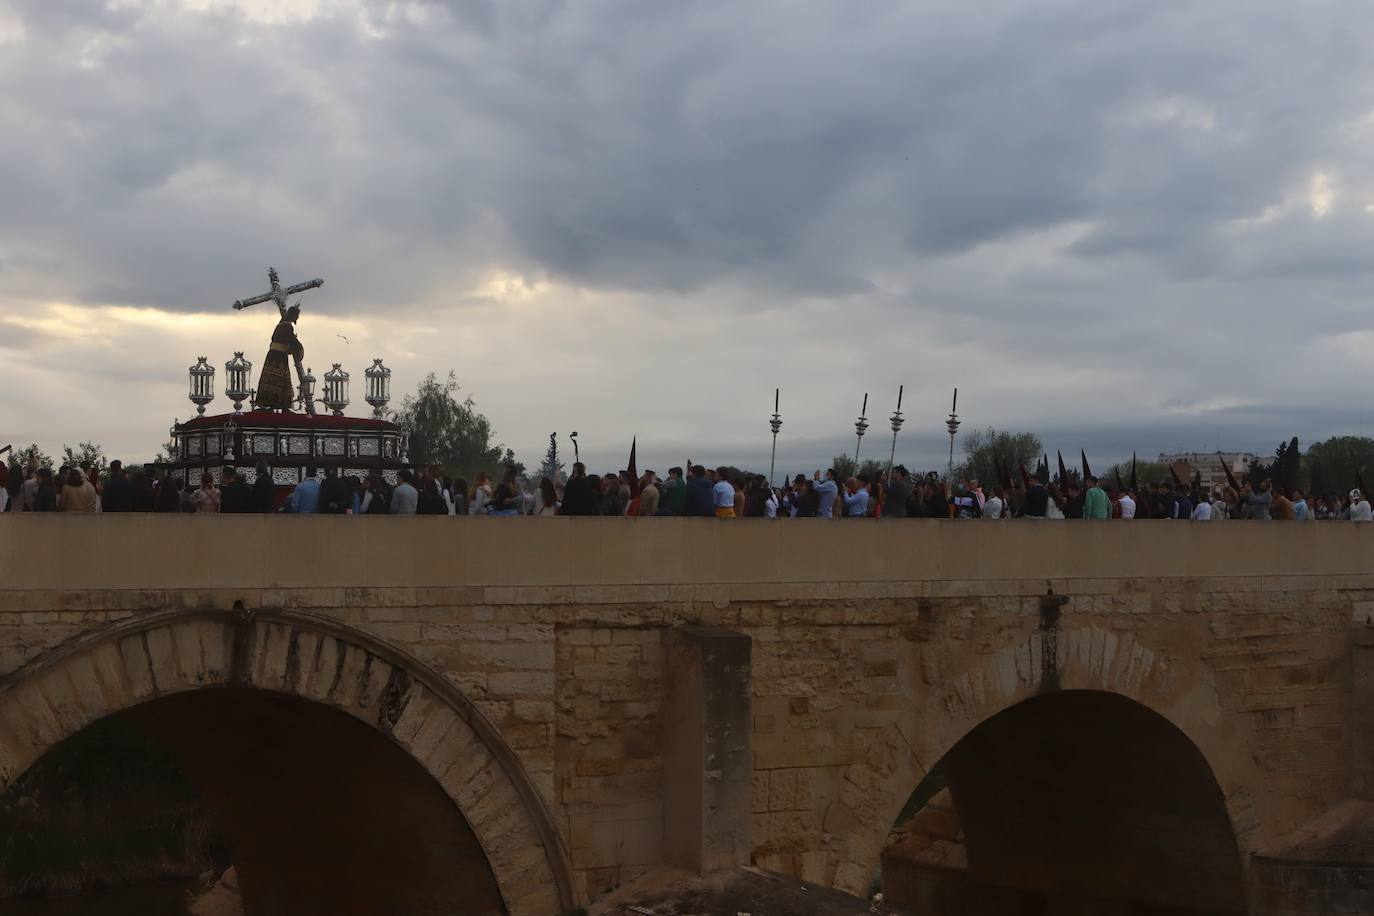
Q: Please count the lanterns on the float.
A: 5